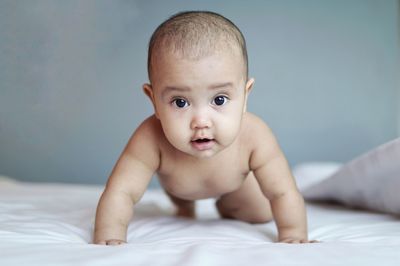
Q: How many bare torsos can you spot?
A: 1